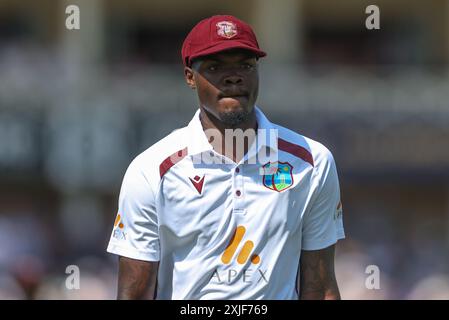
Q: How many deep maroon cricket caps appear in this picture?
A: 1